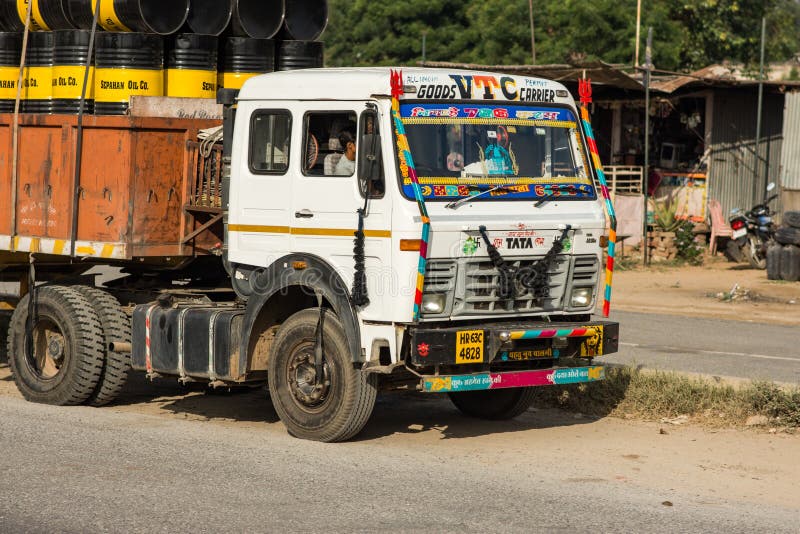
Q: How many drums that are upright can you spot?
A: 6